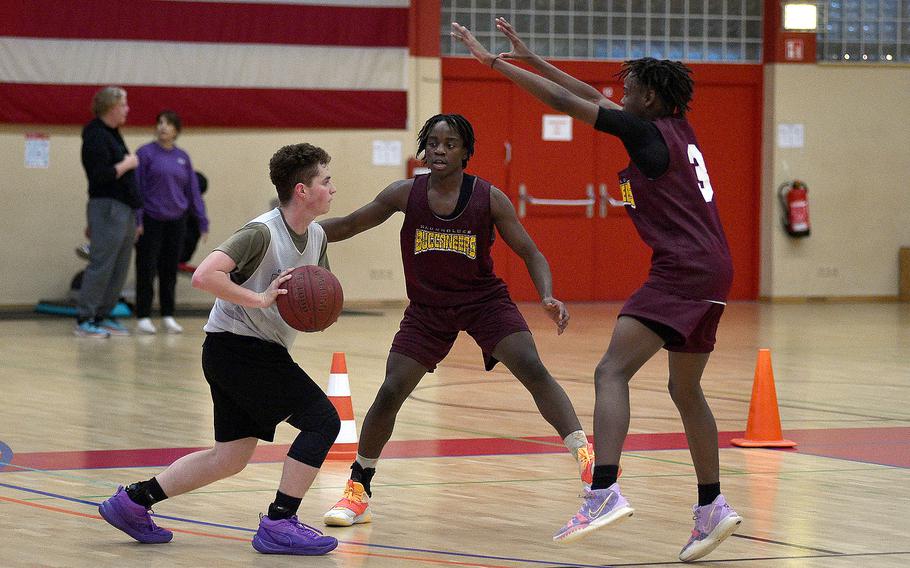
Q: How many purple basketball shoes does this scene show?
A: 4